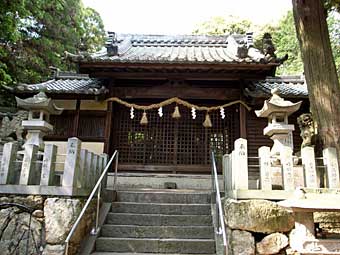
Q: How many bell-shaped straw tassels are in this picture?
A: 3